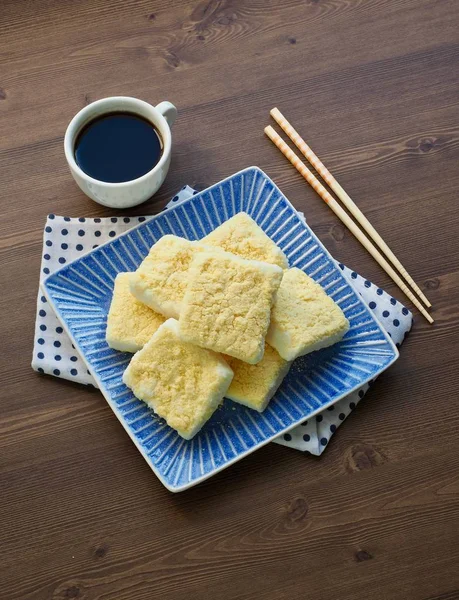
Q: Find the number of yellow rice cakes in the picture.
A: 7